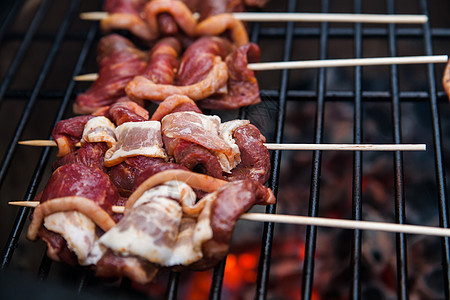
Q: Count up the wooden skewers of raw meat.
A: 4